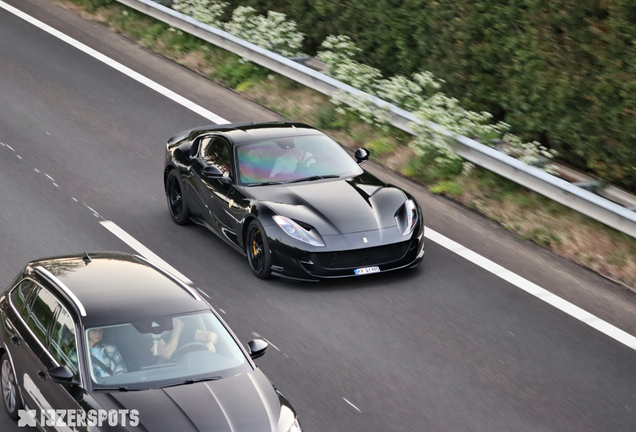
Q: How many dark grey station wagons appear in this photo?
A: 1